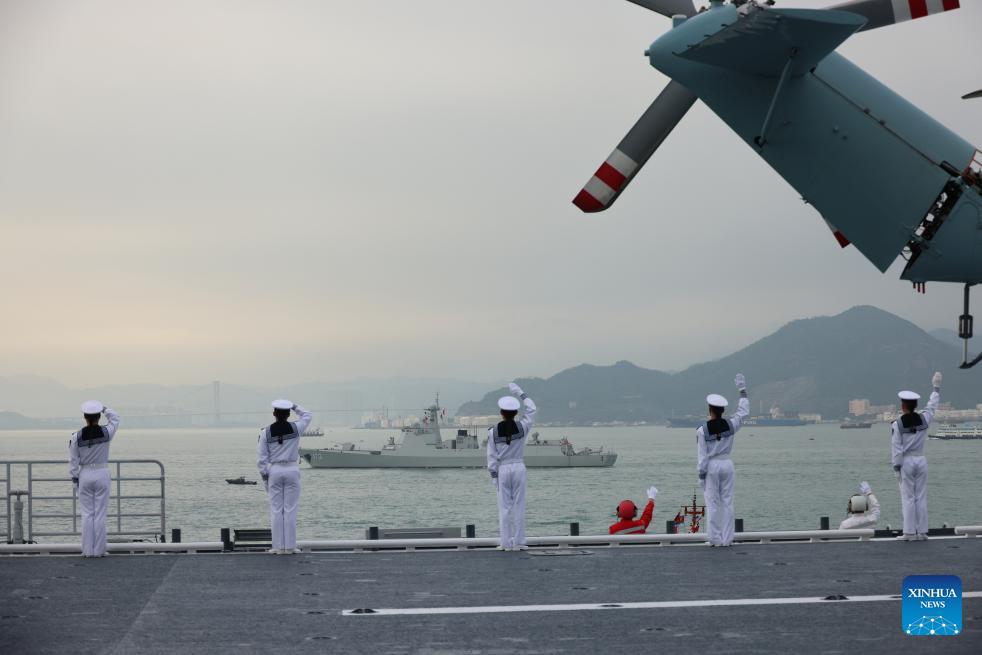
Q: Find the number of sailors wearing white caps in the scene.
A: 5